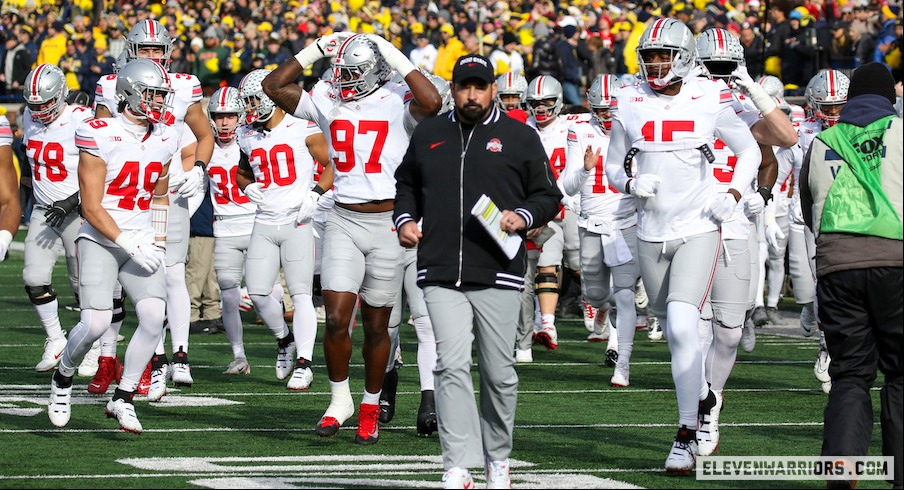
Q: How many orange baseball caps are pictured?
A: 0